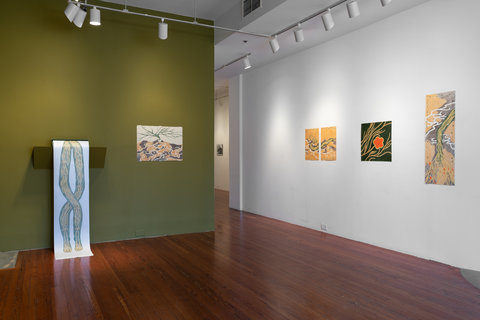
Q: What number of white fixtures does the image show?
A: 10